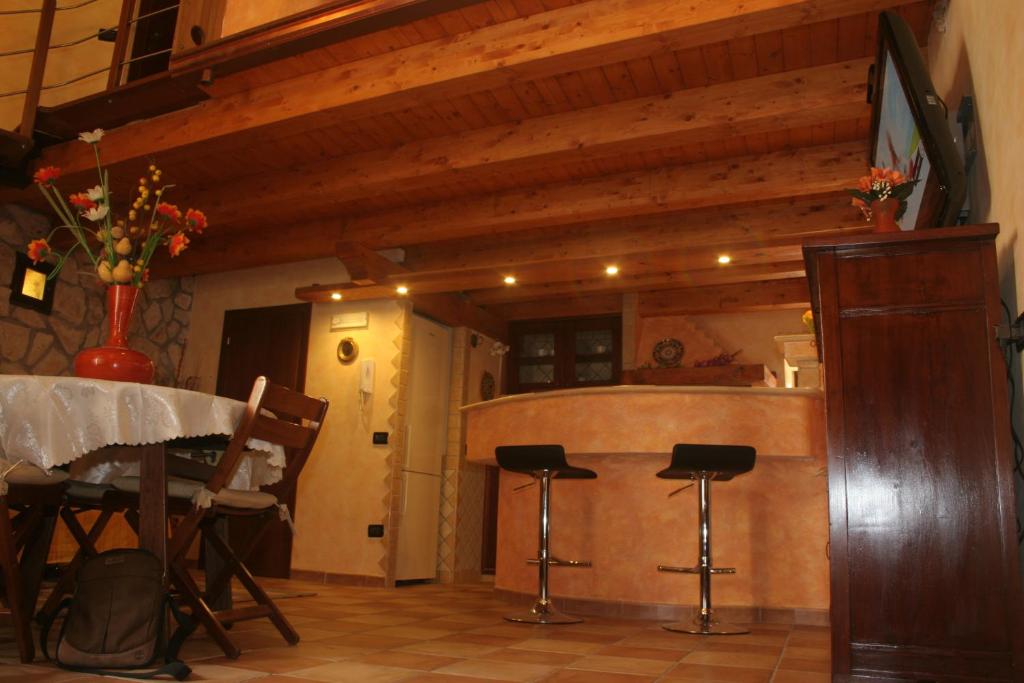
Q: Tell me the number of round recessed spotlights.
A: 5